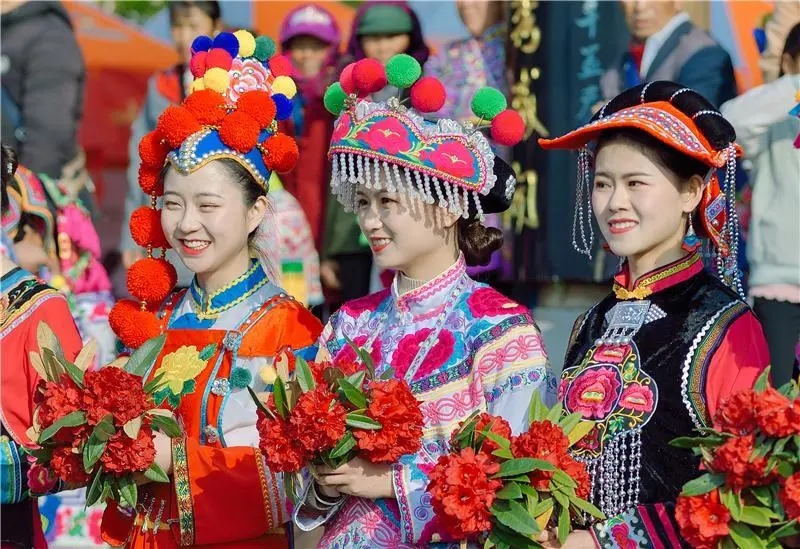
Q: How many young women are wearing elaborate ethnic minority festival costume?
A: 3